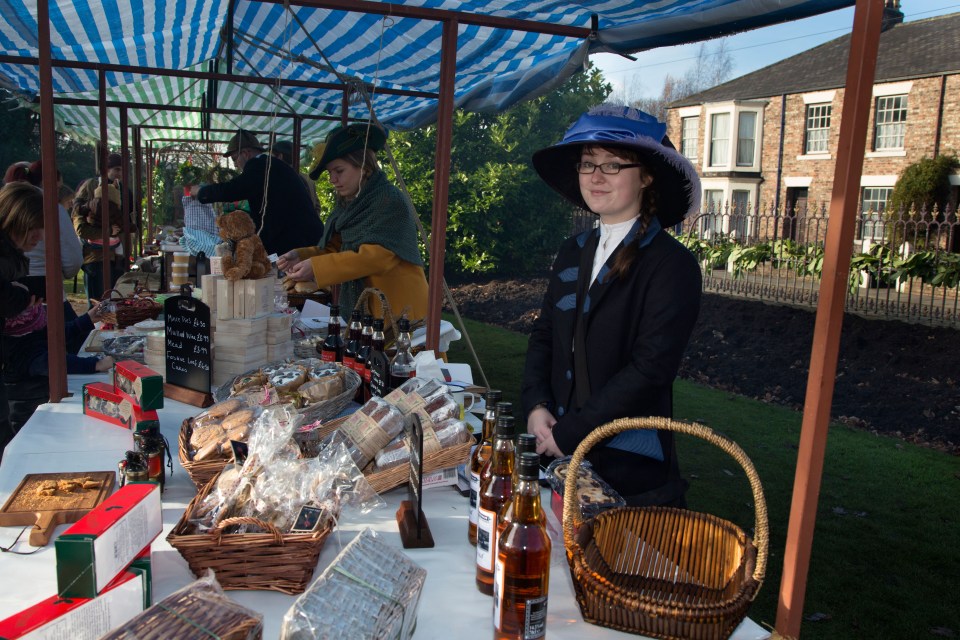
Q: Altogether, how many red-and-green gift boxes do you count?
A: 6